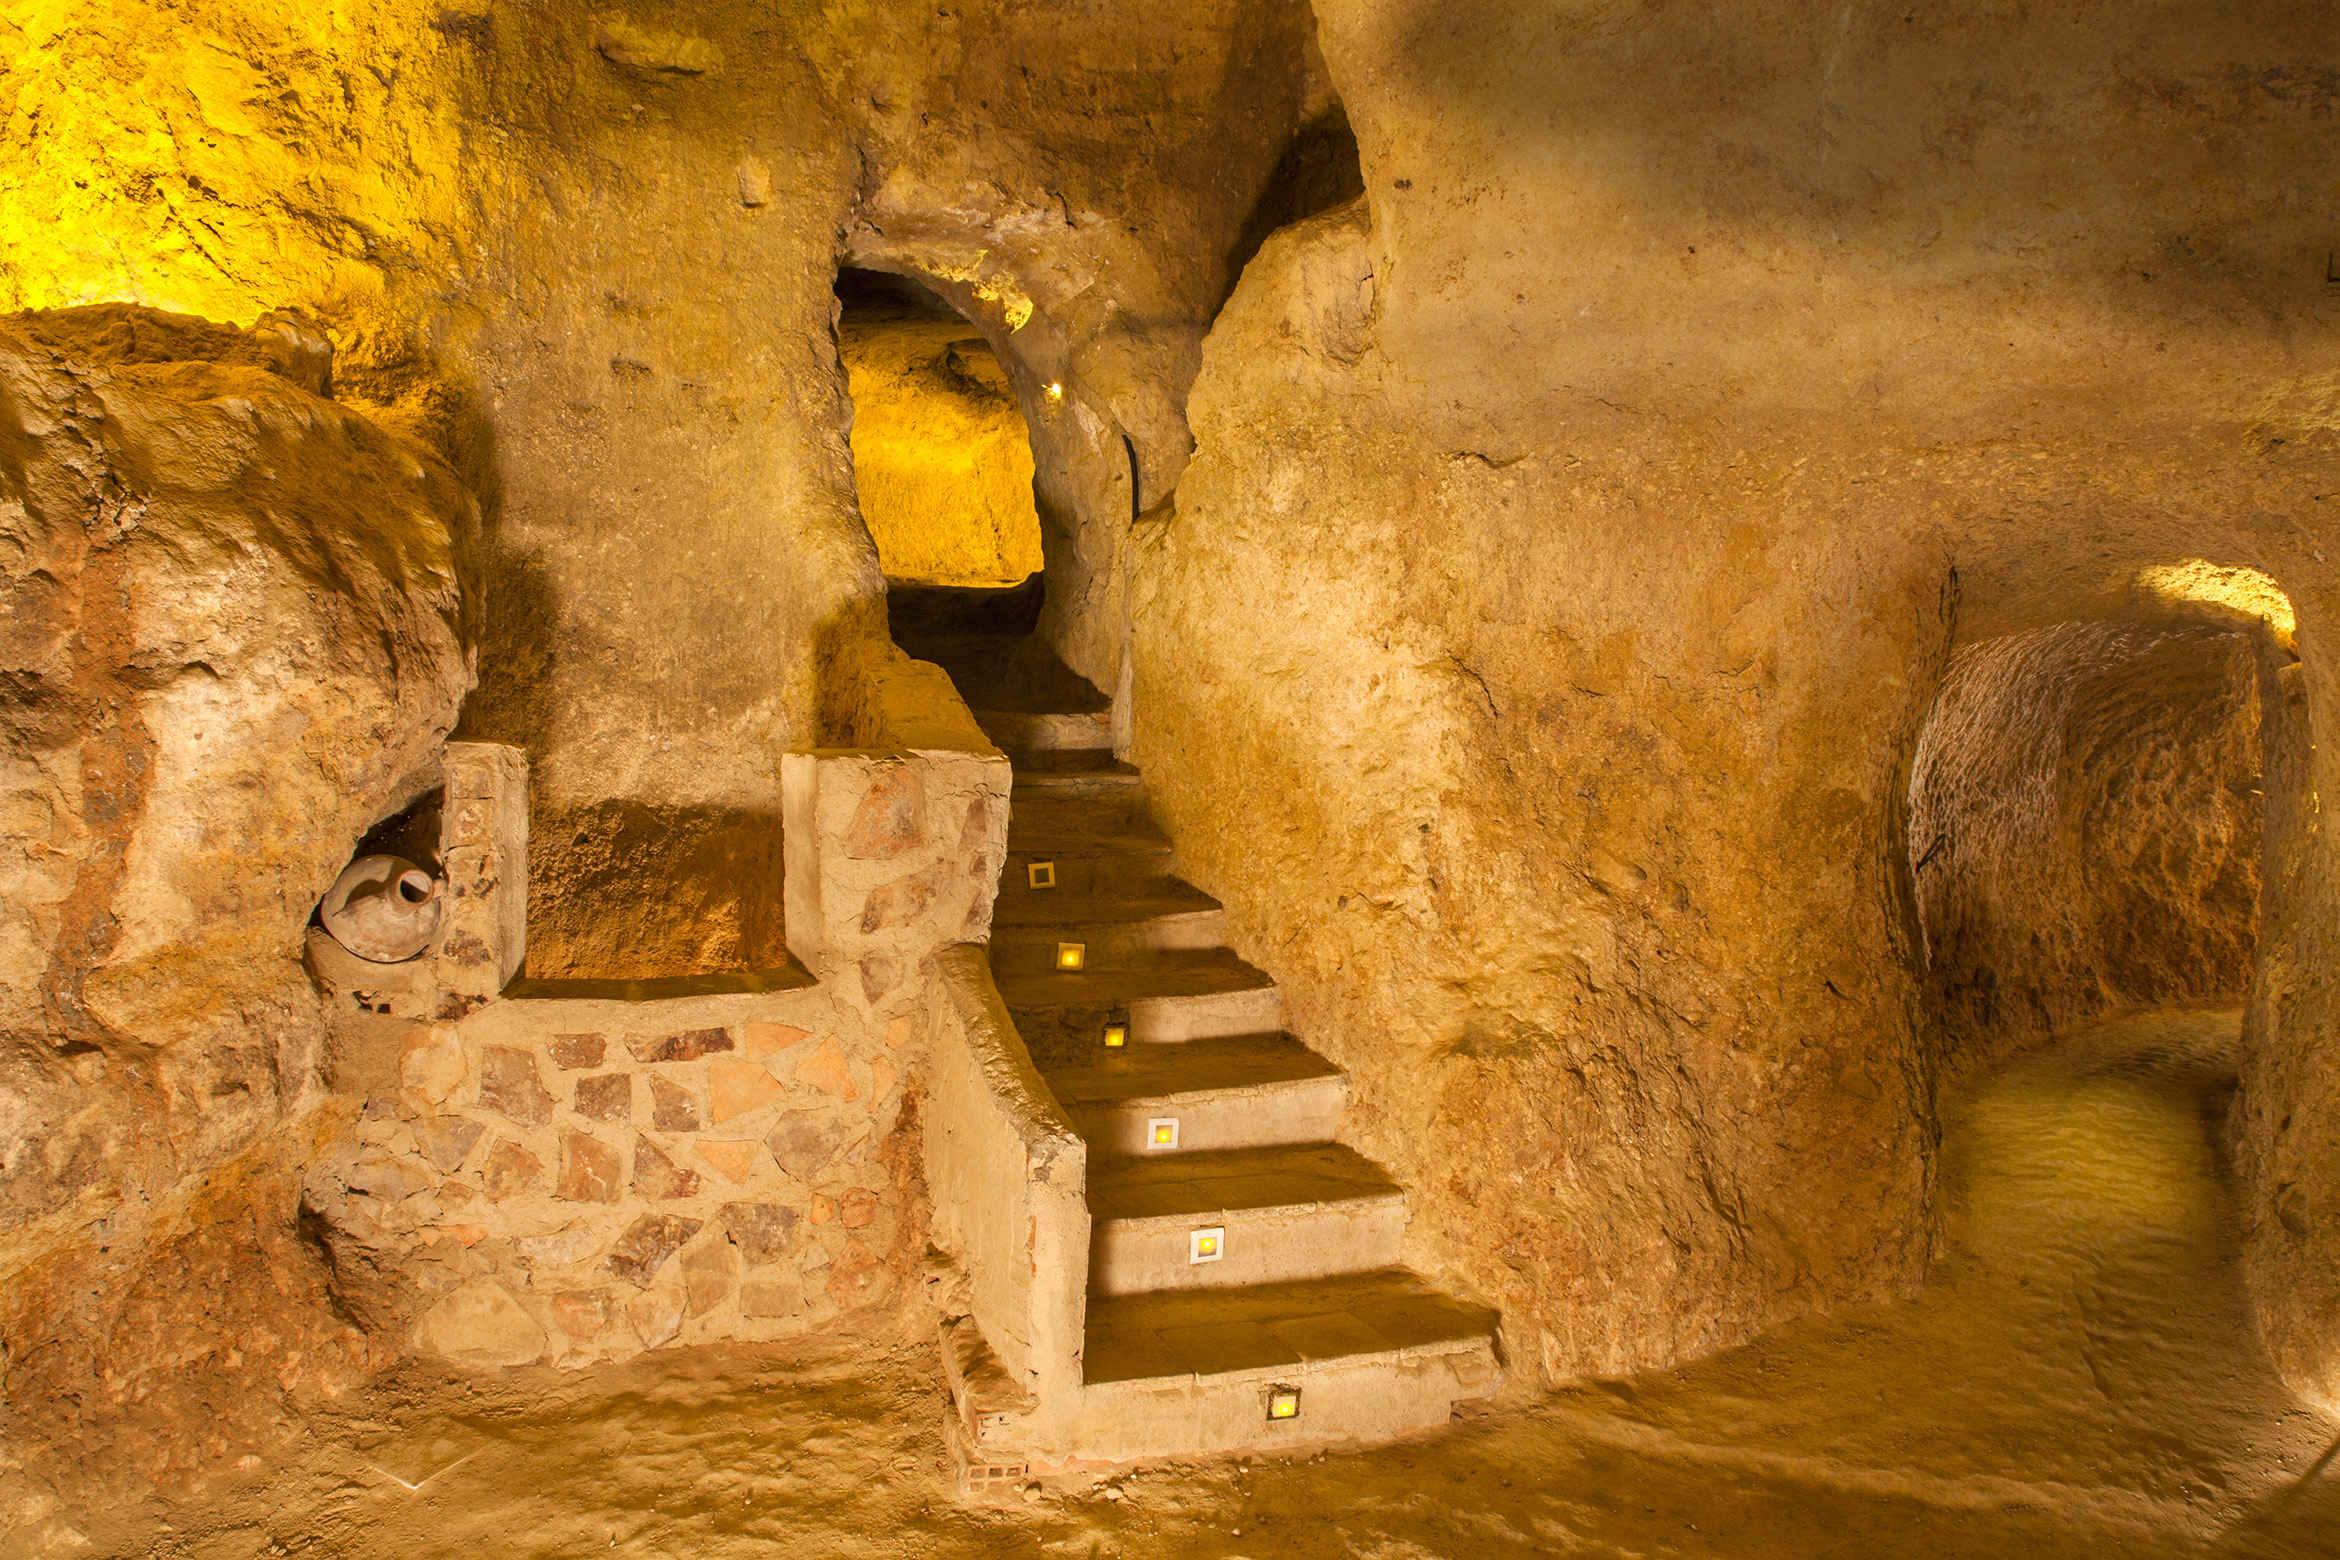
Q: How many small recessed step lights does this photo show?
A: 6